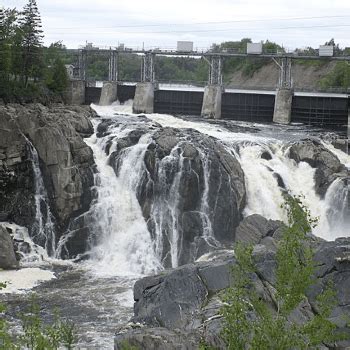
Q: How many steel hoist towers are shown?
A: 5